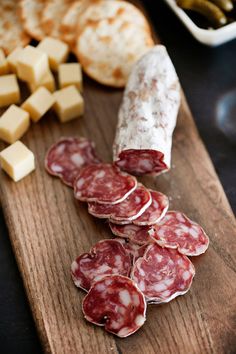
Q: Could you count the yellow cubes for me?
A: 11